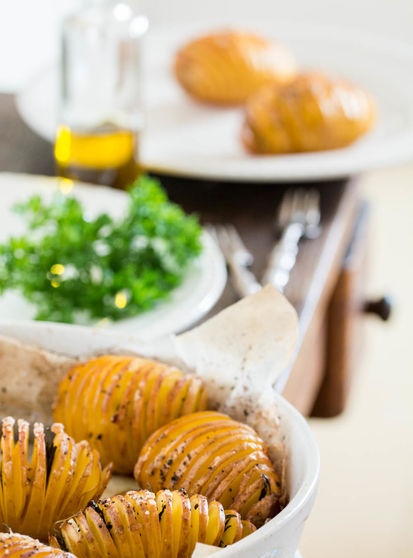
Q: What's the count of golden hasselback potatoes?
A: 7